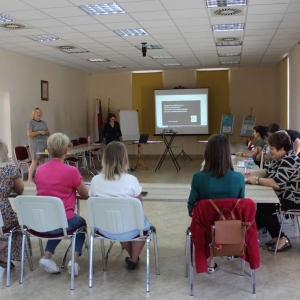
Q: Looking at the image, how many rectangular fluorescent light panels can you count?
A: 15